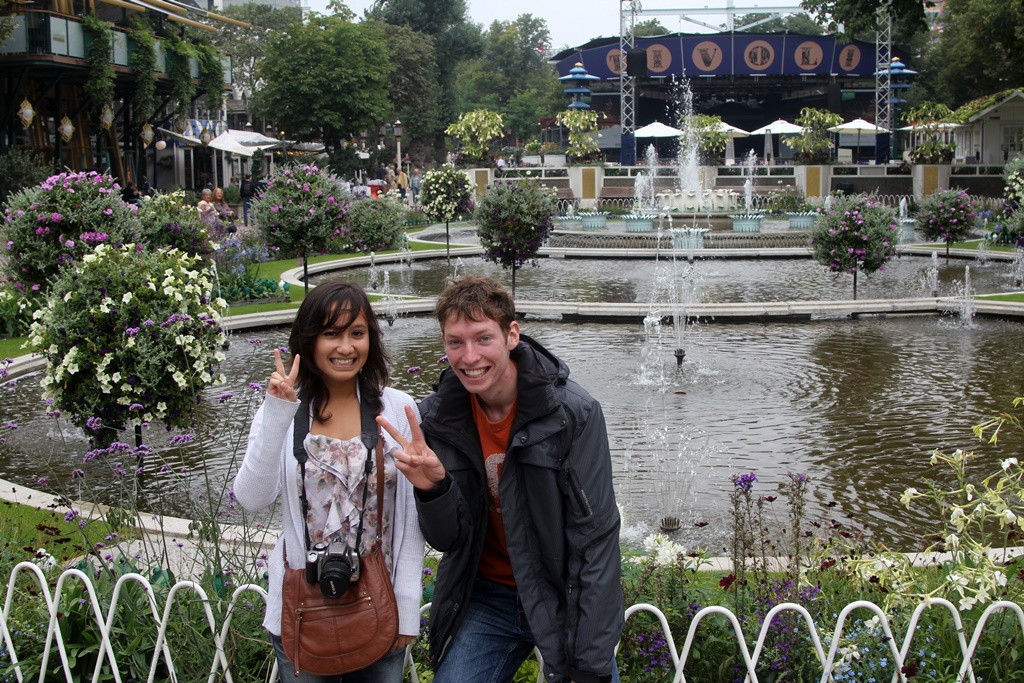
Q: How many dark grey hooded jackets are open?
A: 1